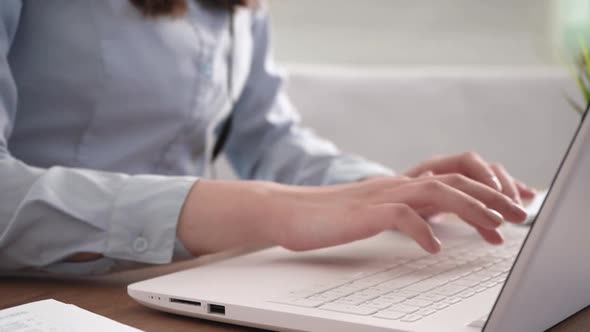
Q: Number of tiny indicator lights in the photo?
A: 2